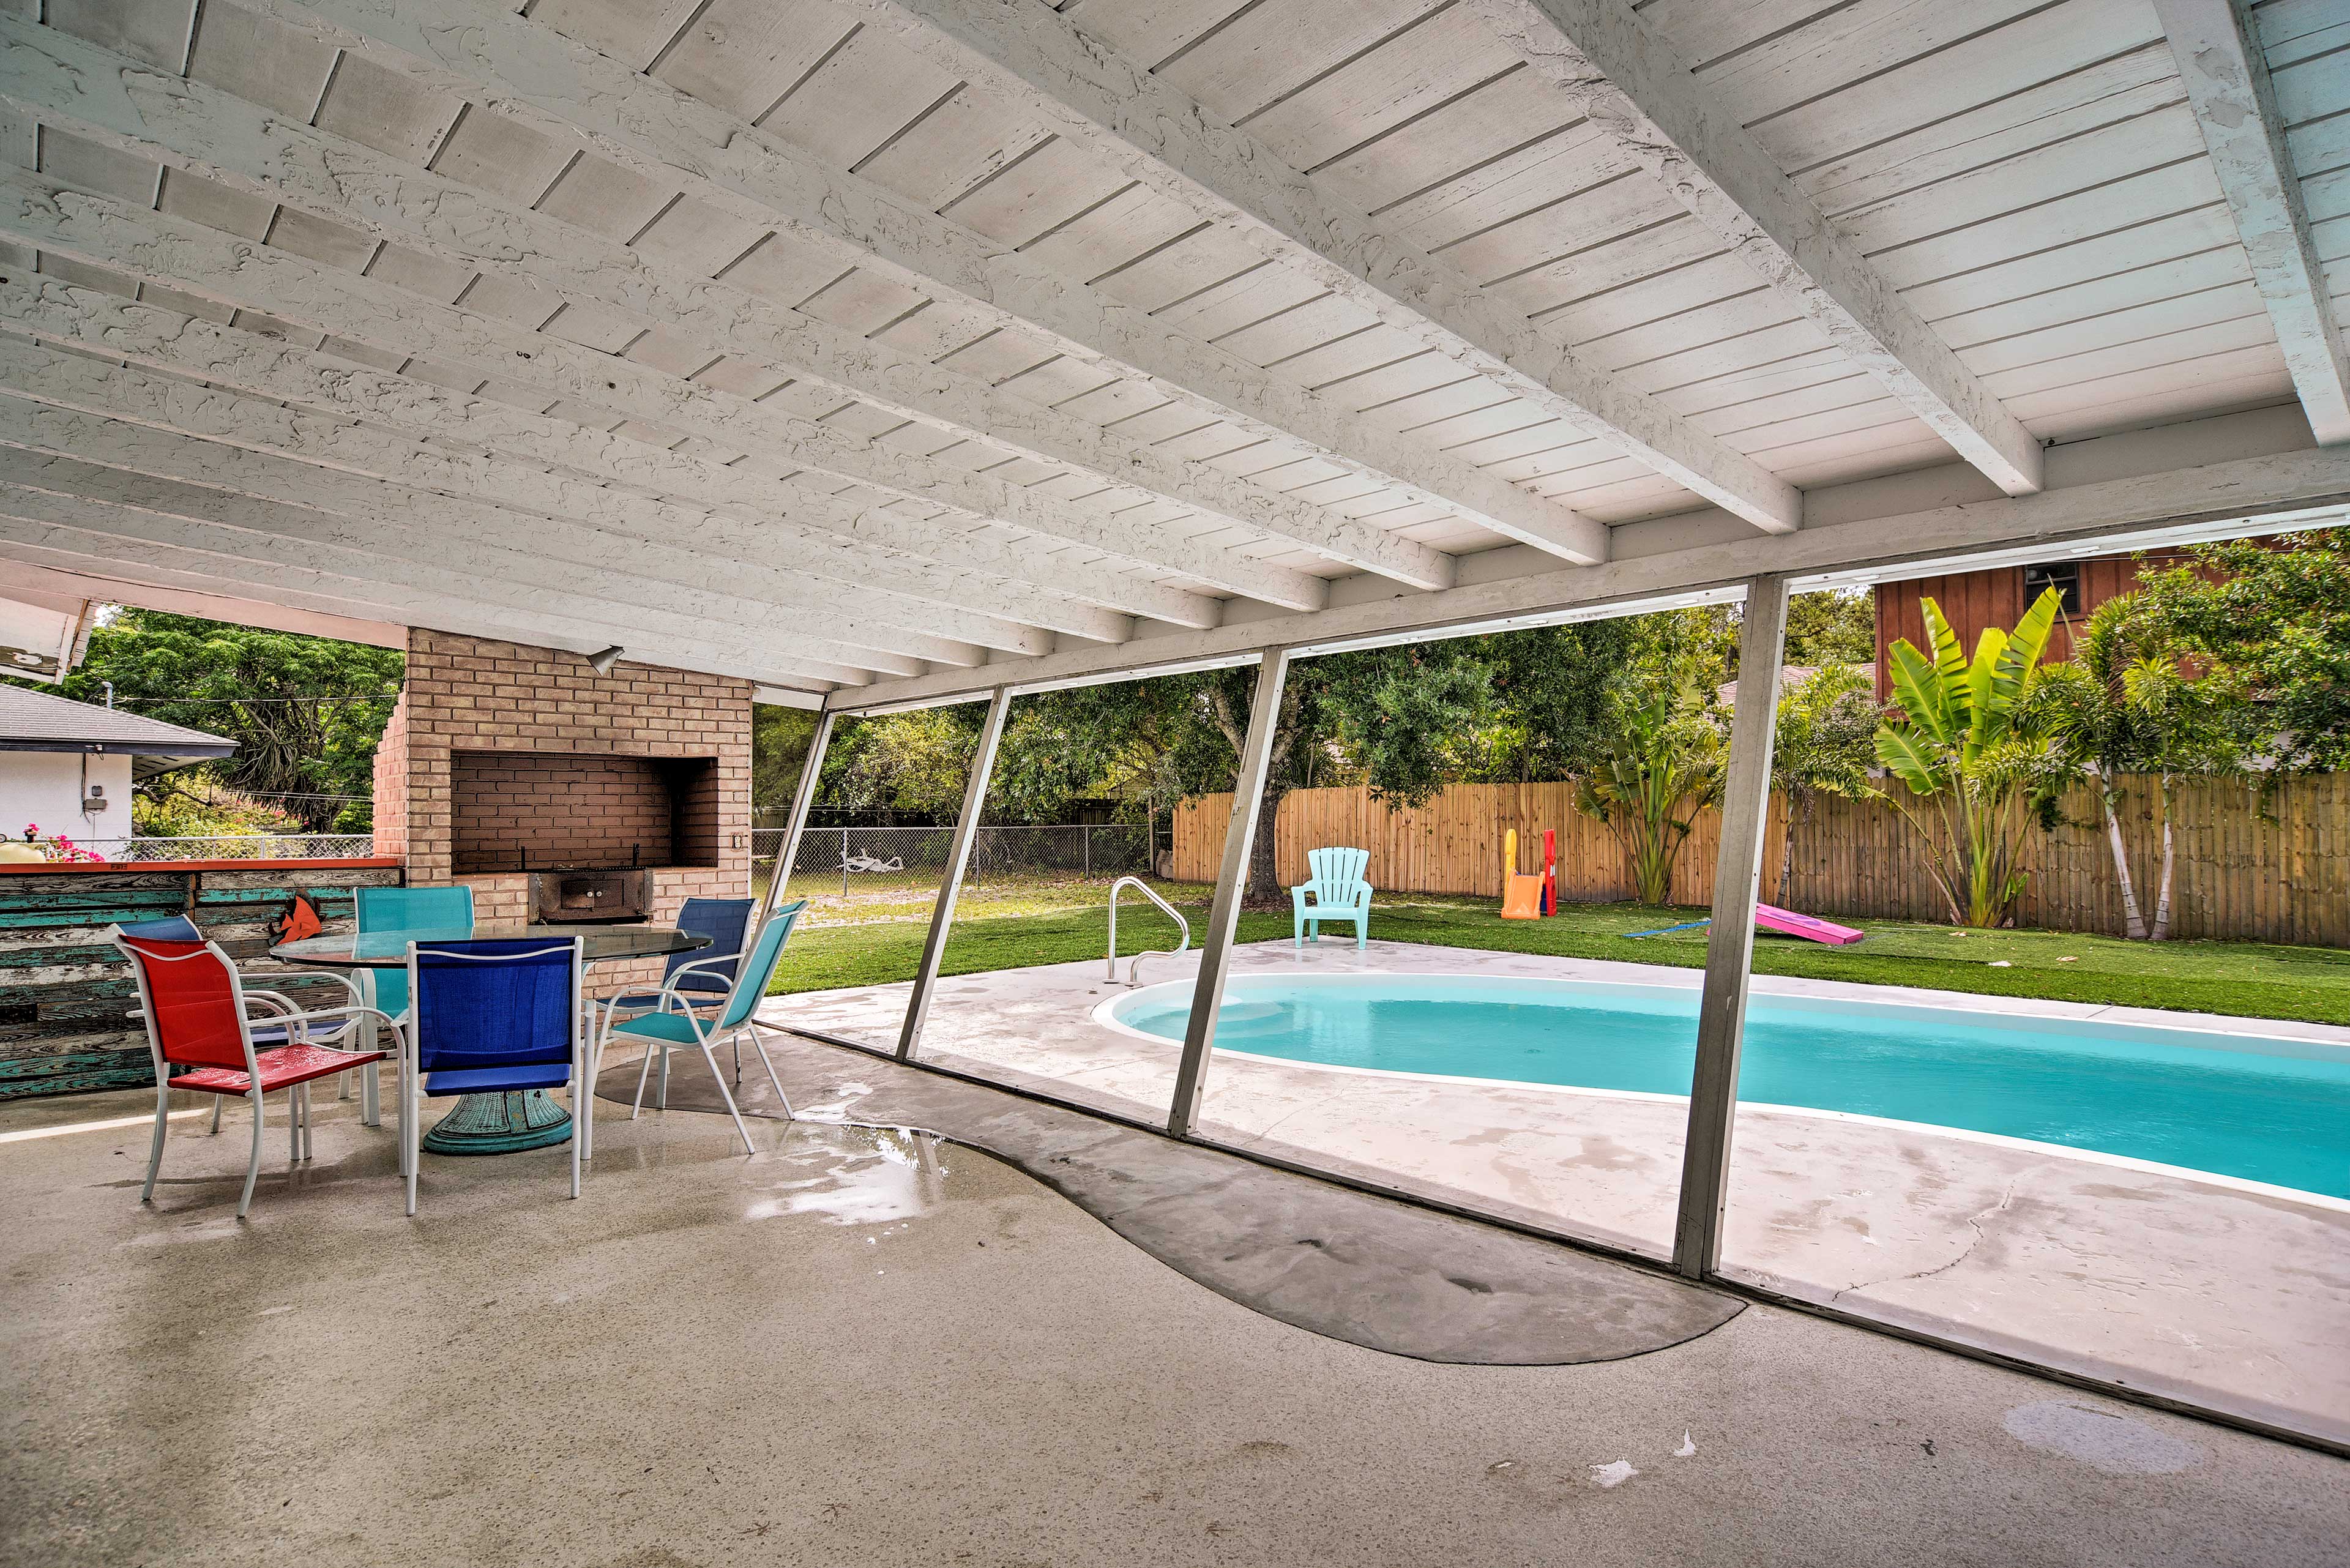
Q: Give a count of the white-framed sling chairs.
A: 6